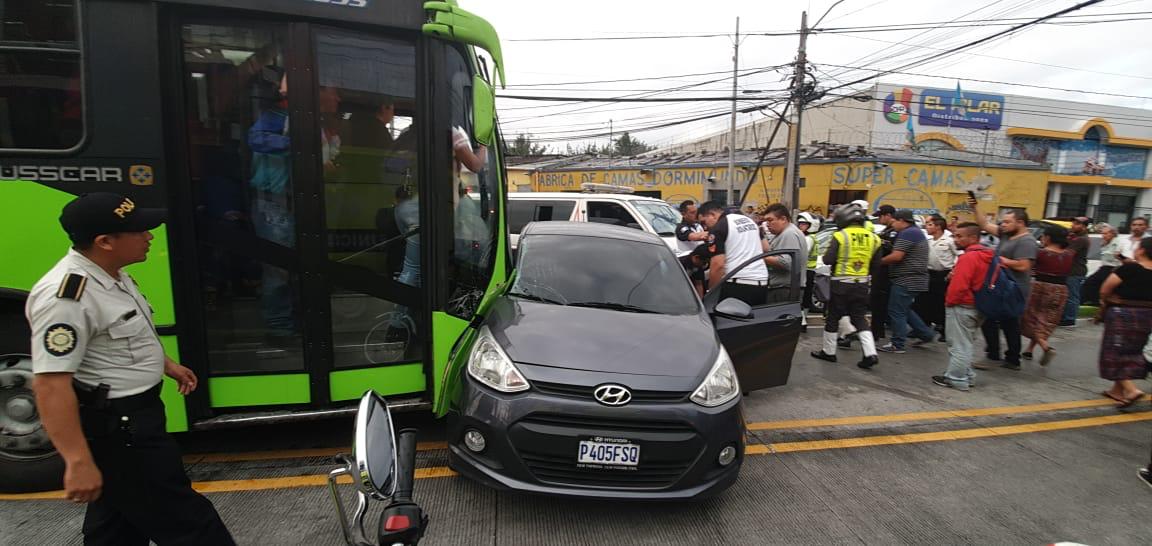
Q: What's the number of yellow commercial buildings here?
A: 1